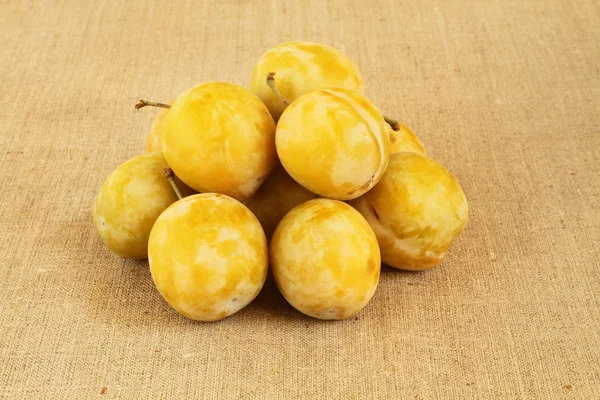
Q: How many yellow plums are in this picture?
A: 10